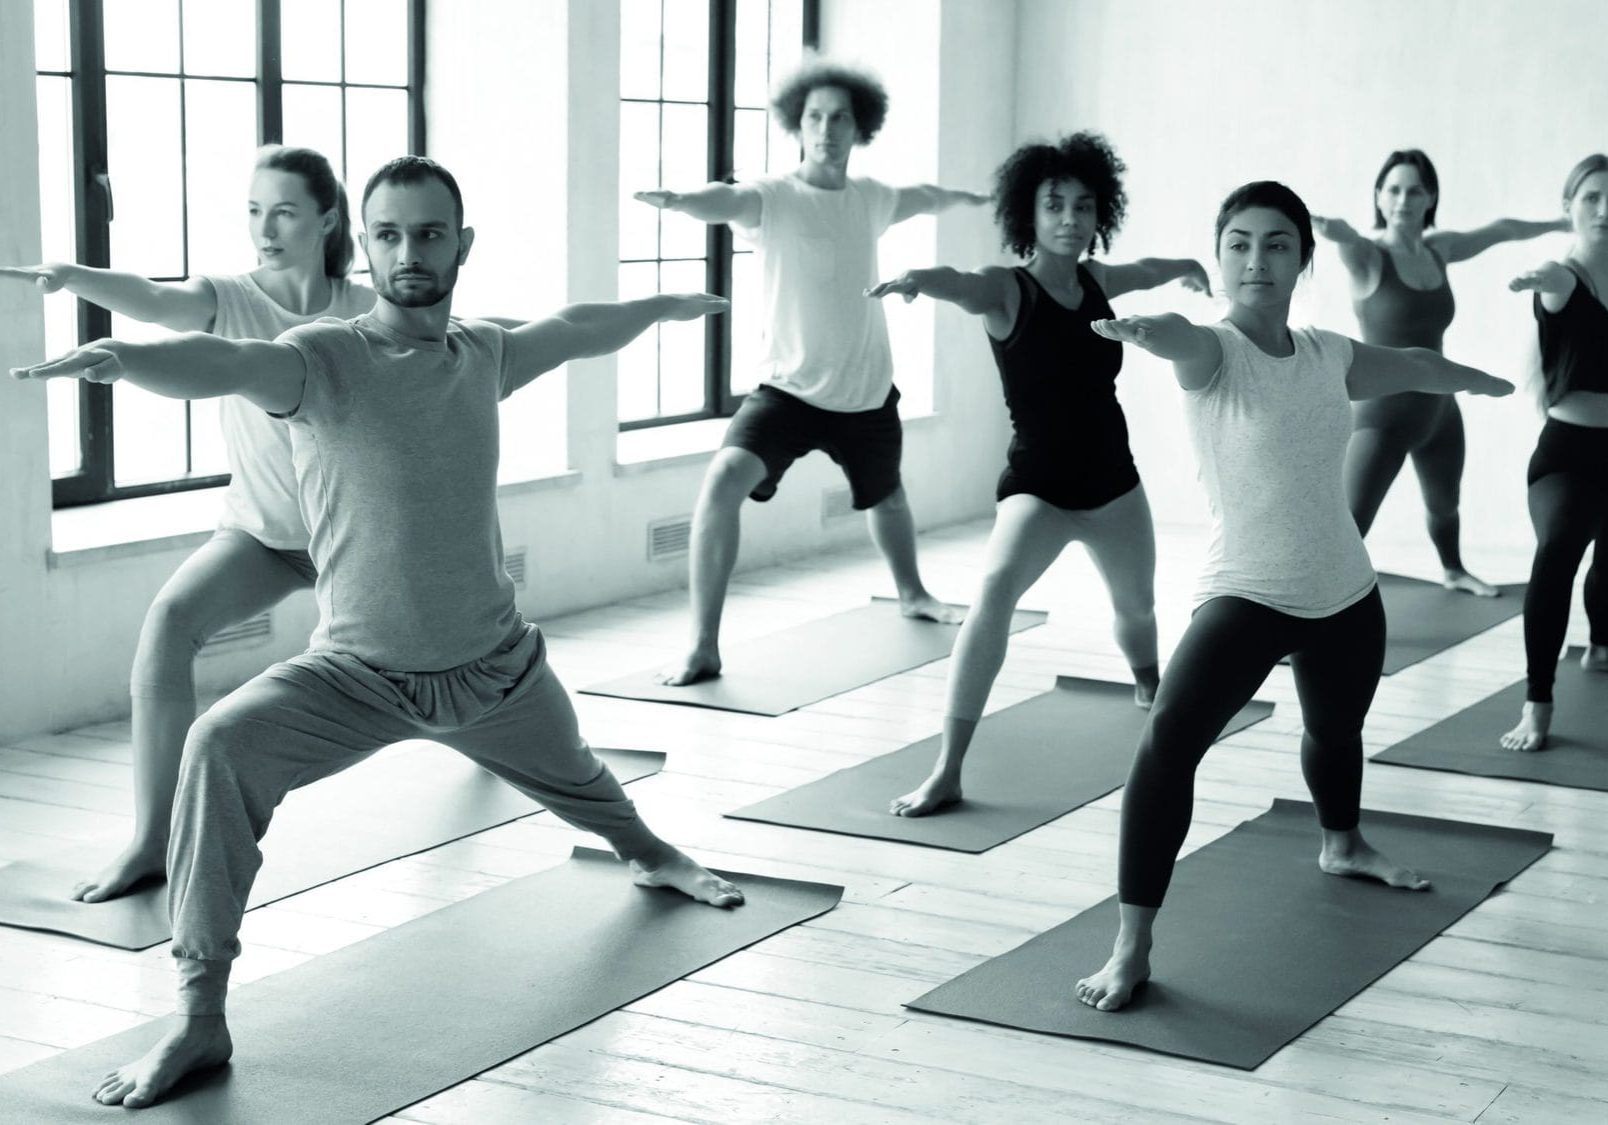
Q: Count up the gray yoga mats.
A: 7